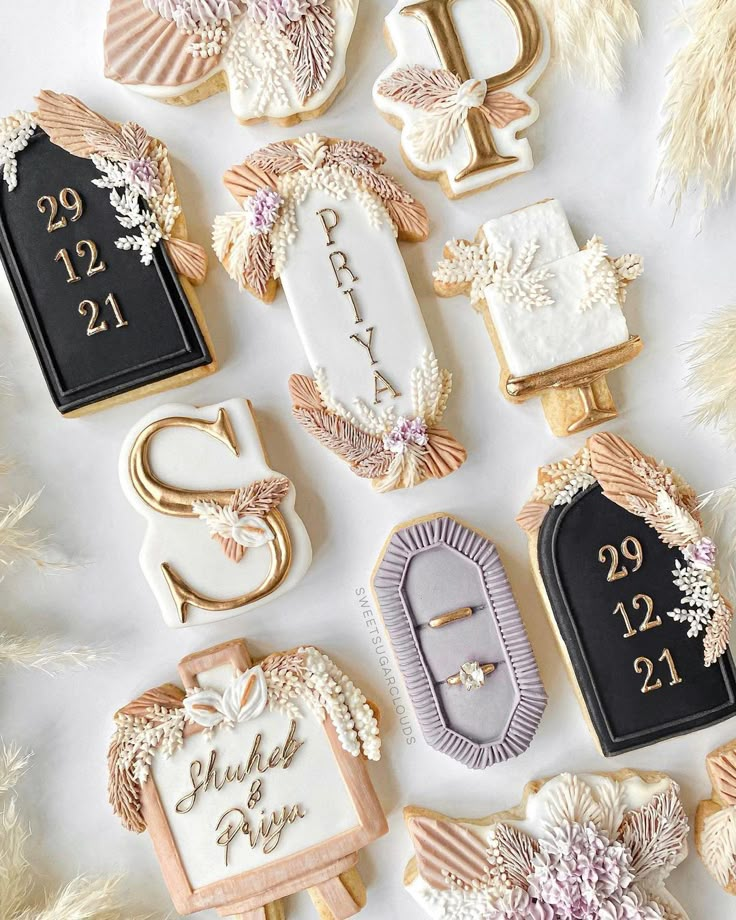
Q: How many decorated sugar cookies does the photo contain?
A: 11